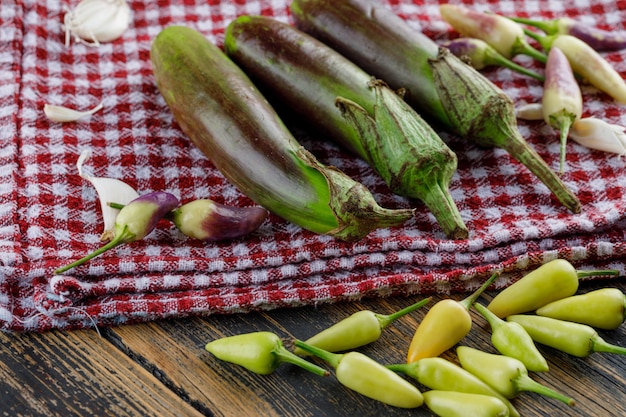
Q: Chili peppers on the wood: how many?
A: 11